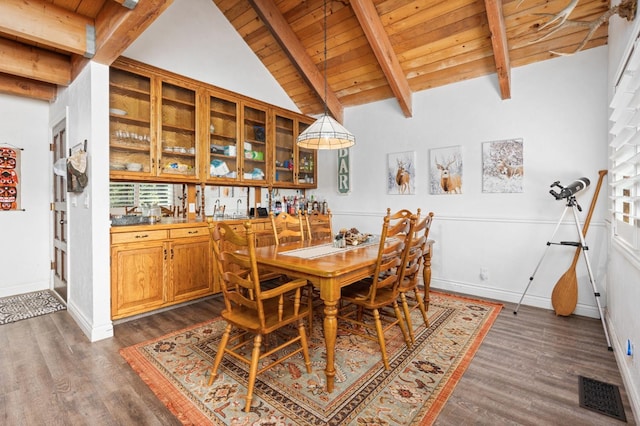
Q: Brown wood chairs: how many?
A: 6